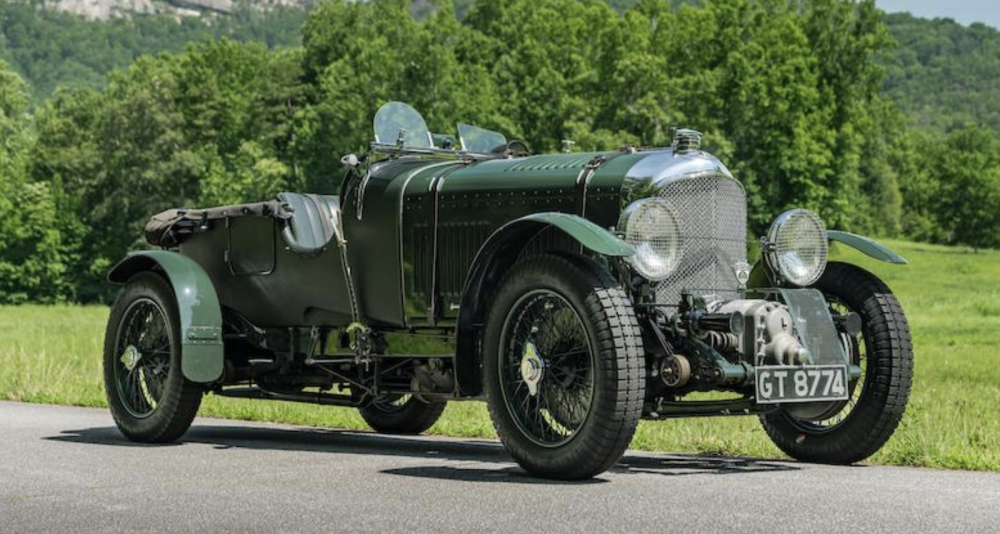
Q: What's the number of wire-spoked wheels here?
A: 4